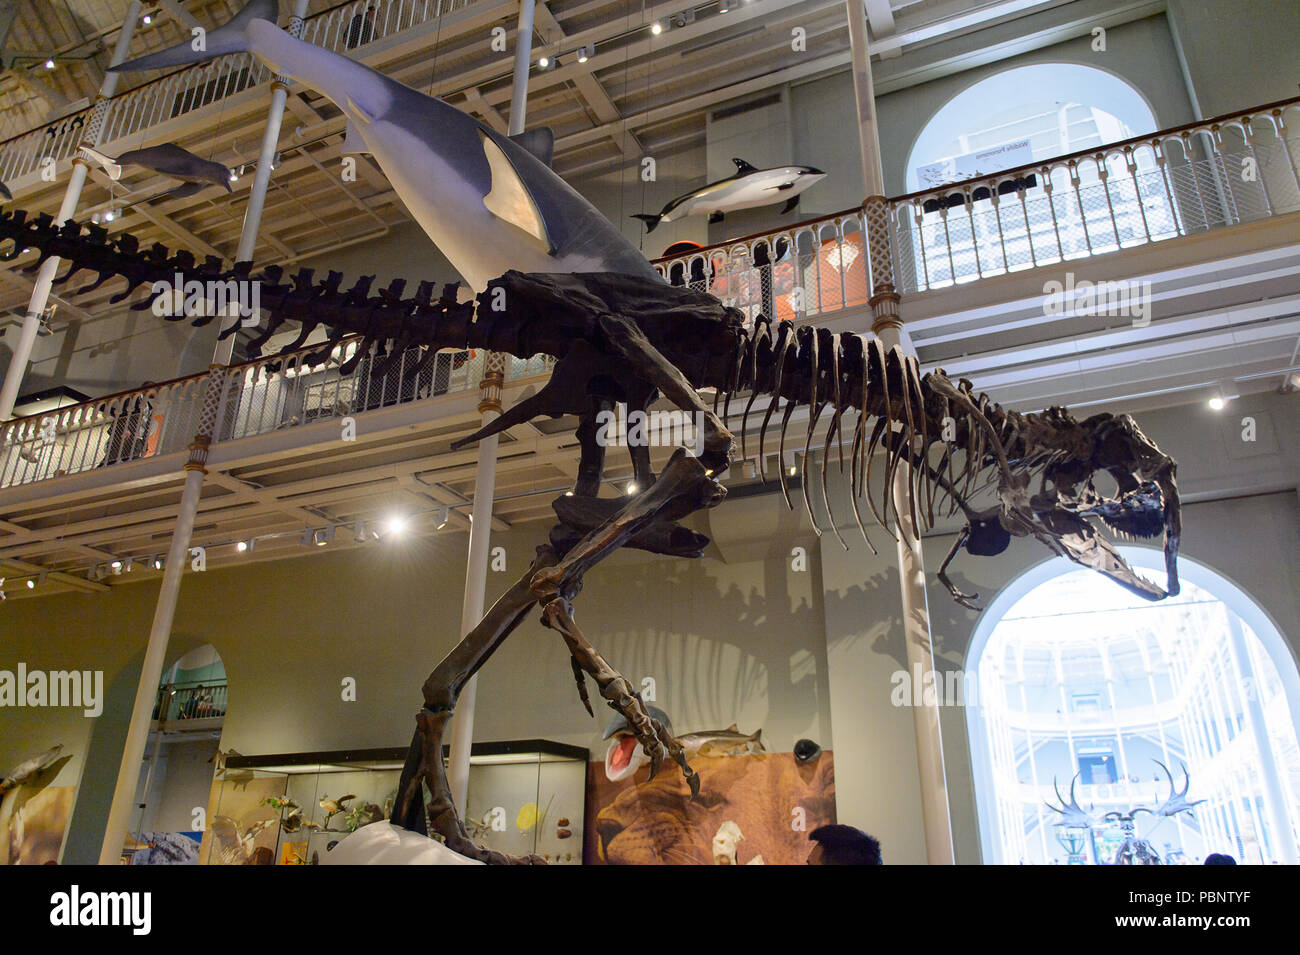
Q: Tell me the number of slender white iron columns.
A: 4